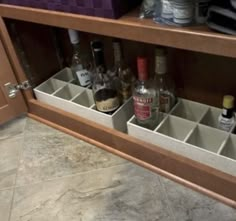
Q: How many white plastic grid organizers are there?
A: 2